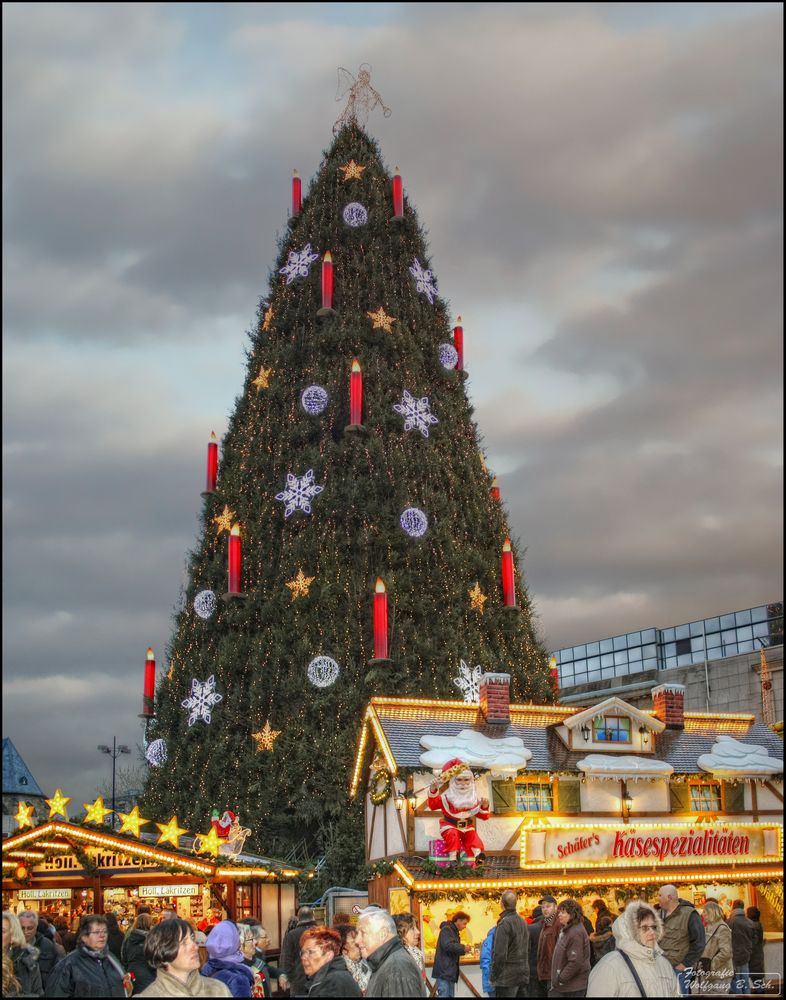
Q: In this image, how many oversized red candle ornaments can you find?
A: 12